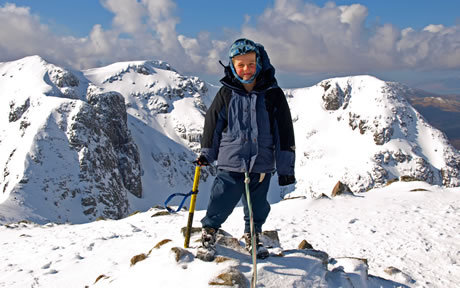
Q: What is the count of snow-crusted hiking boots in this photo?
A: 2